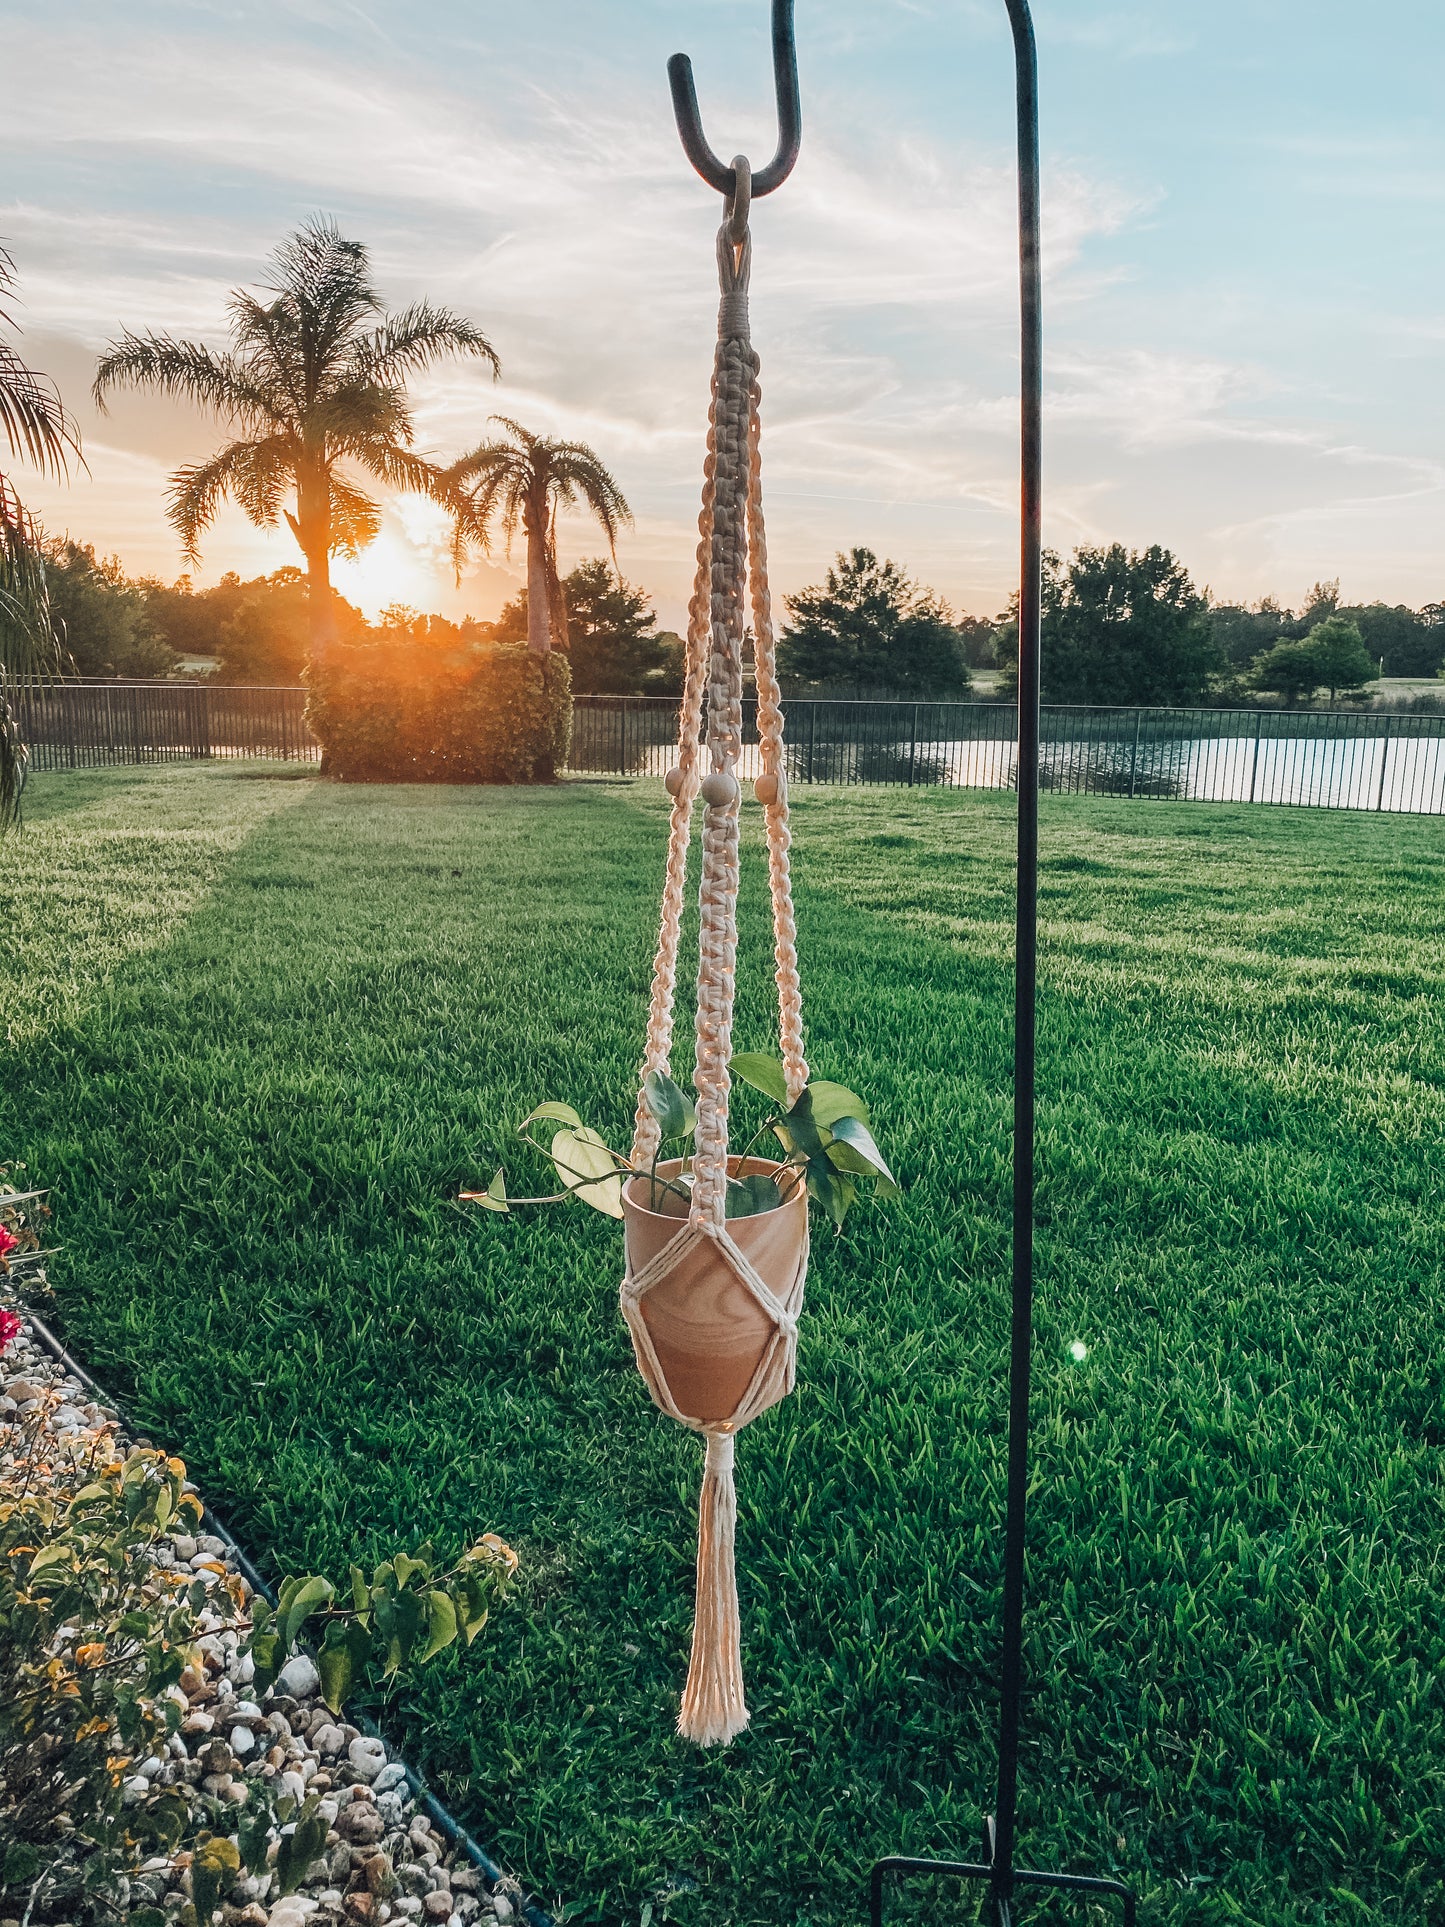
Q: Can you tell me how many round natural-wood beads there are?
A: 3